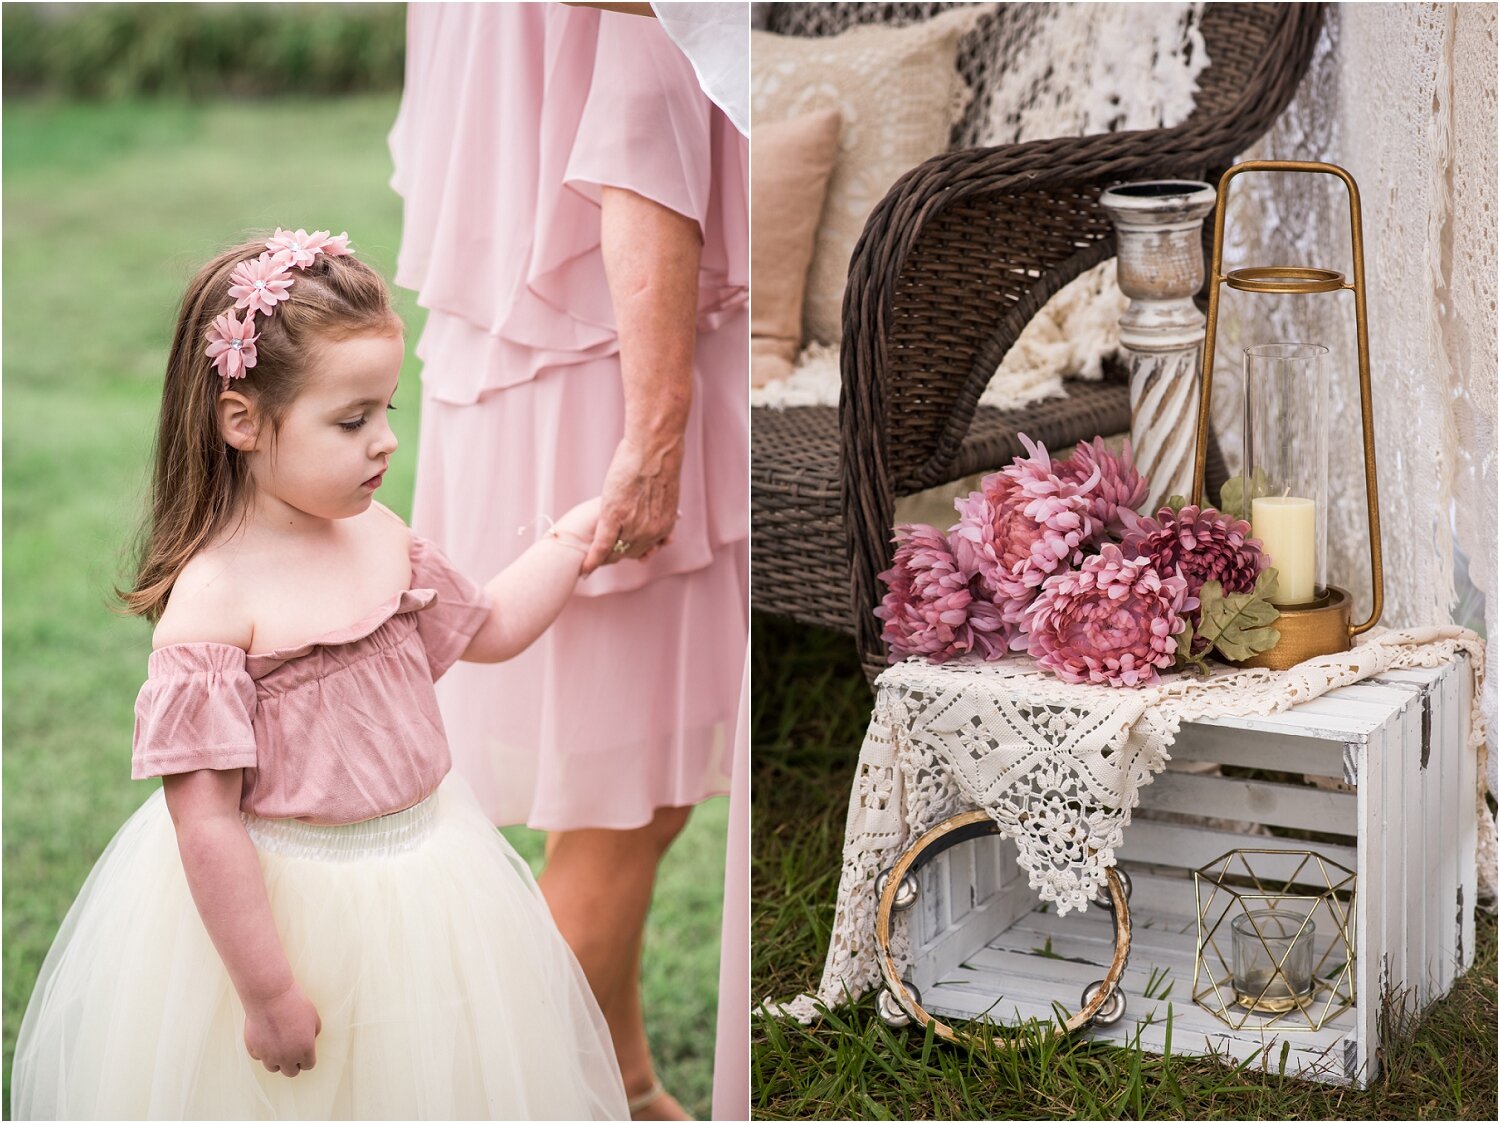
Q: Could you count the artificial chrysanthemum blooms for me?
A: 5